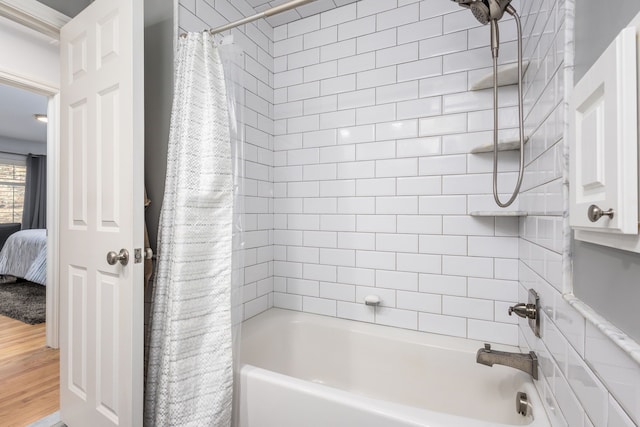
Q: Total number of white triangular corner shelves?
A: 3